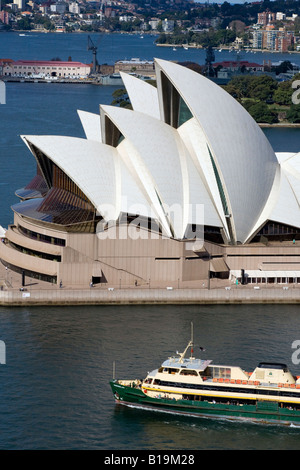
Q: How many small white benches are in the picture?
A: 5